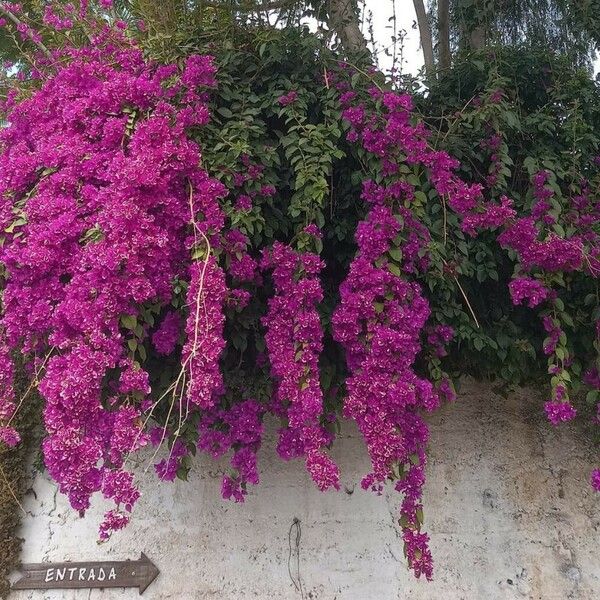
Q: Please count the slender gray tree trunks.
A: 2